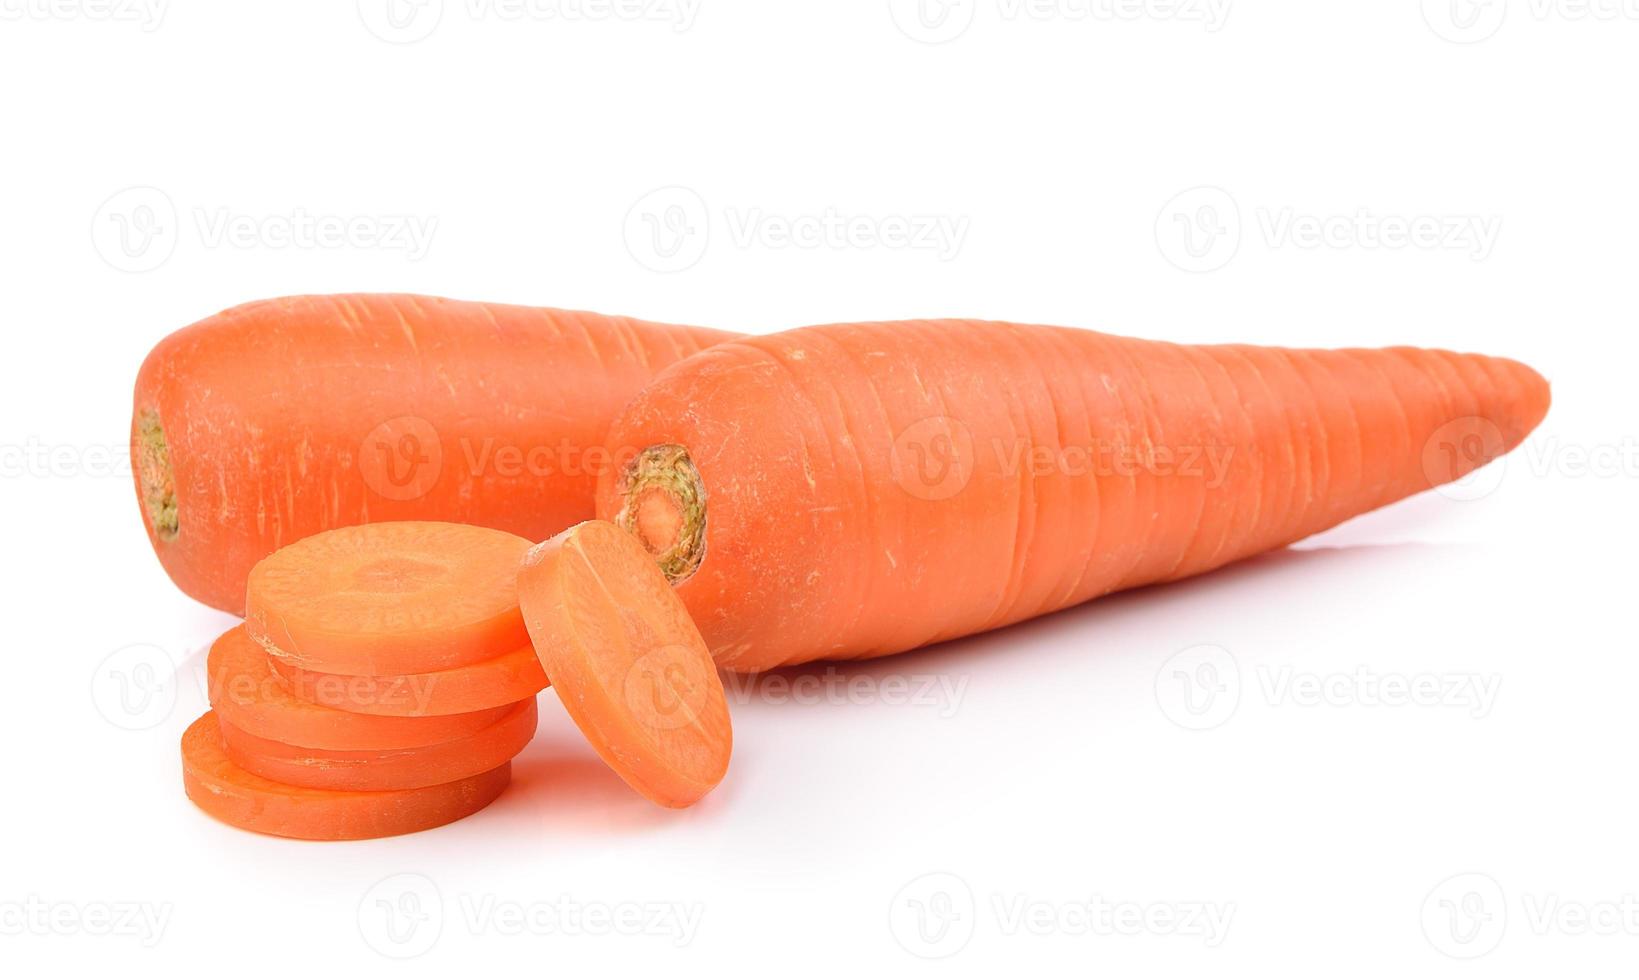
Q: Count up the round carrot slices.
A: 6